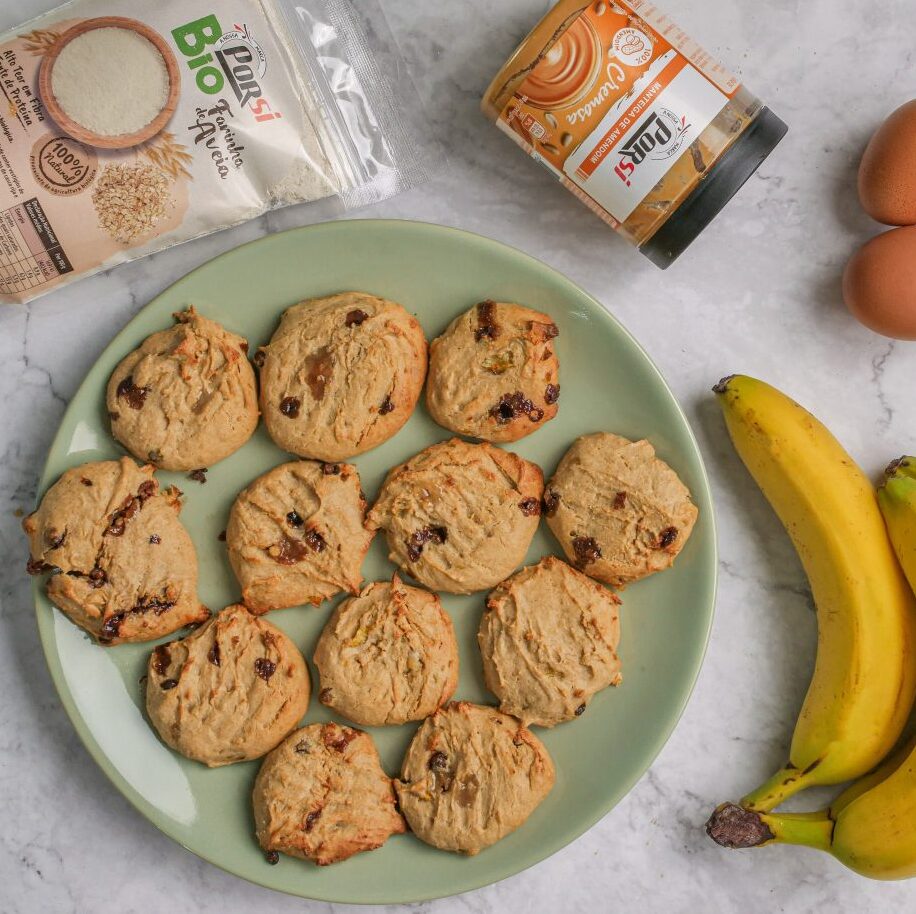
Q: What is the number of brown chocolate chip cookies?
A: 12